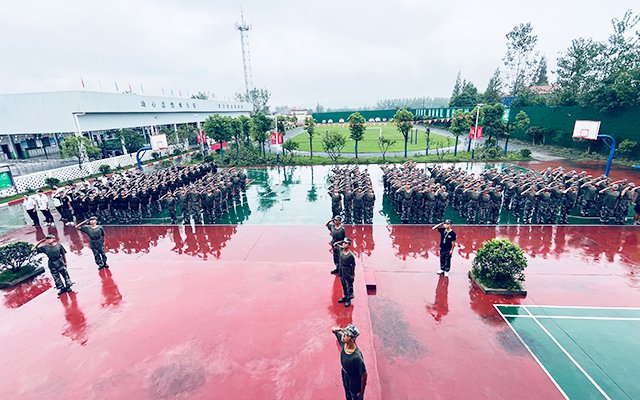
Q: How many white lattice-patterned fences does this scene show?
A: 1